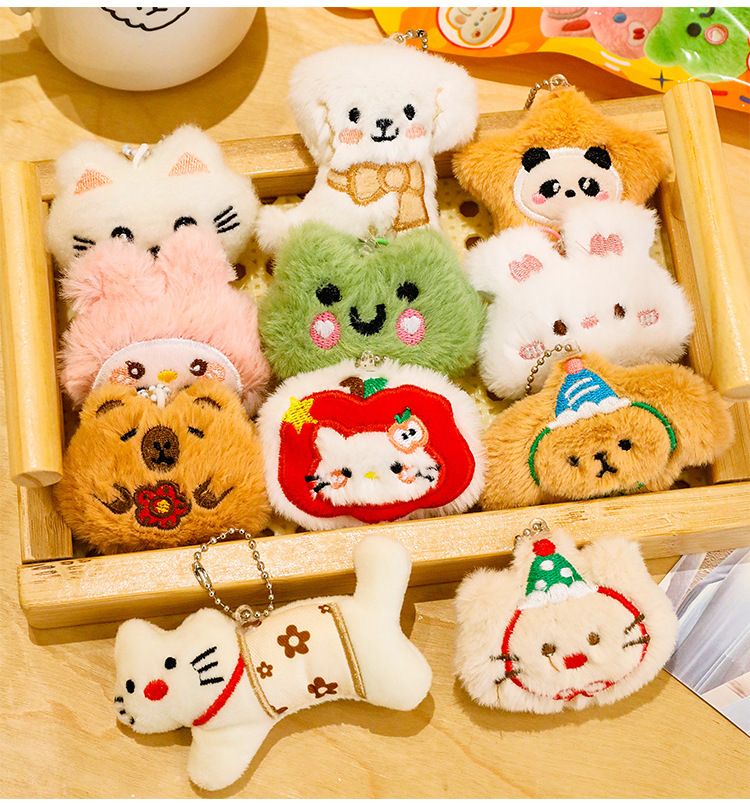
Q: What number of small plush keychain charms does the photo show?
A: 11